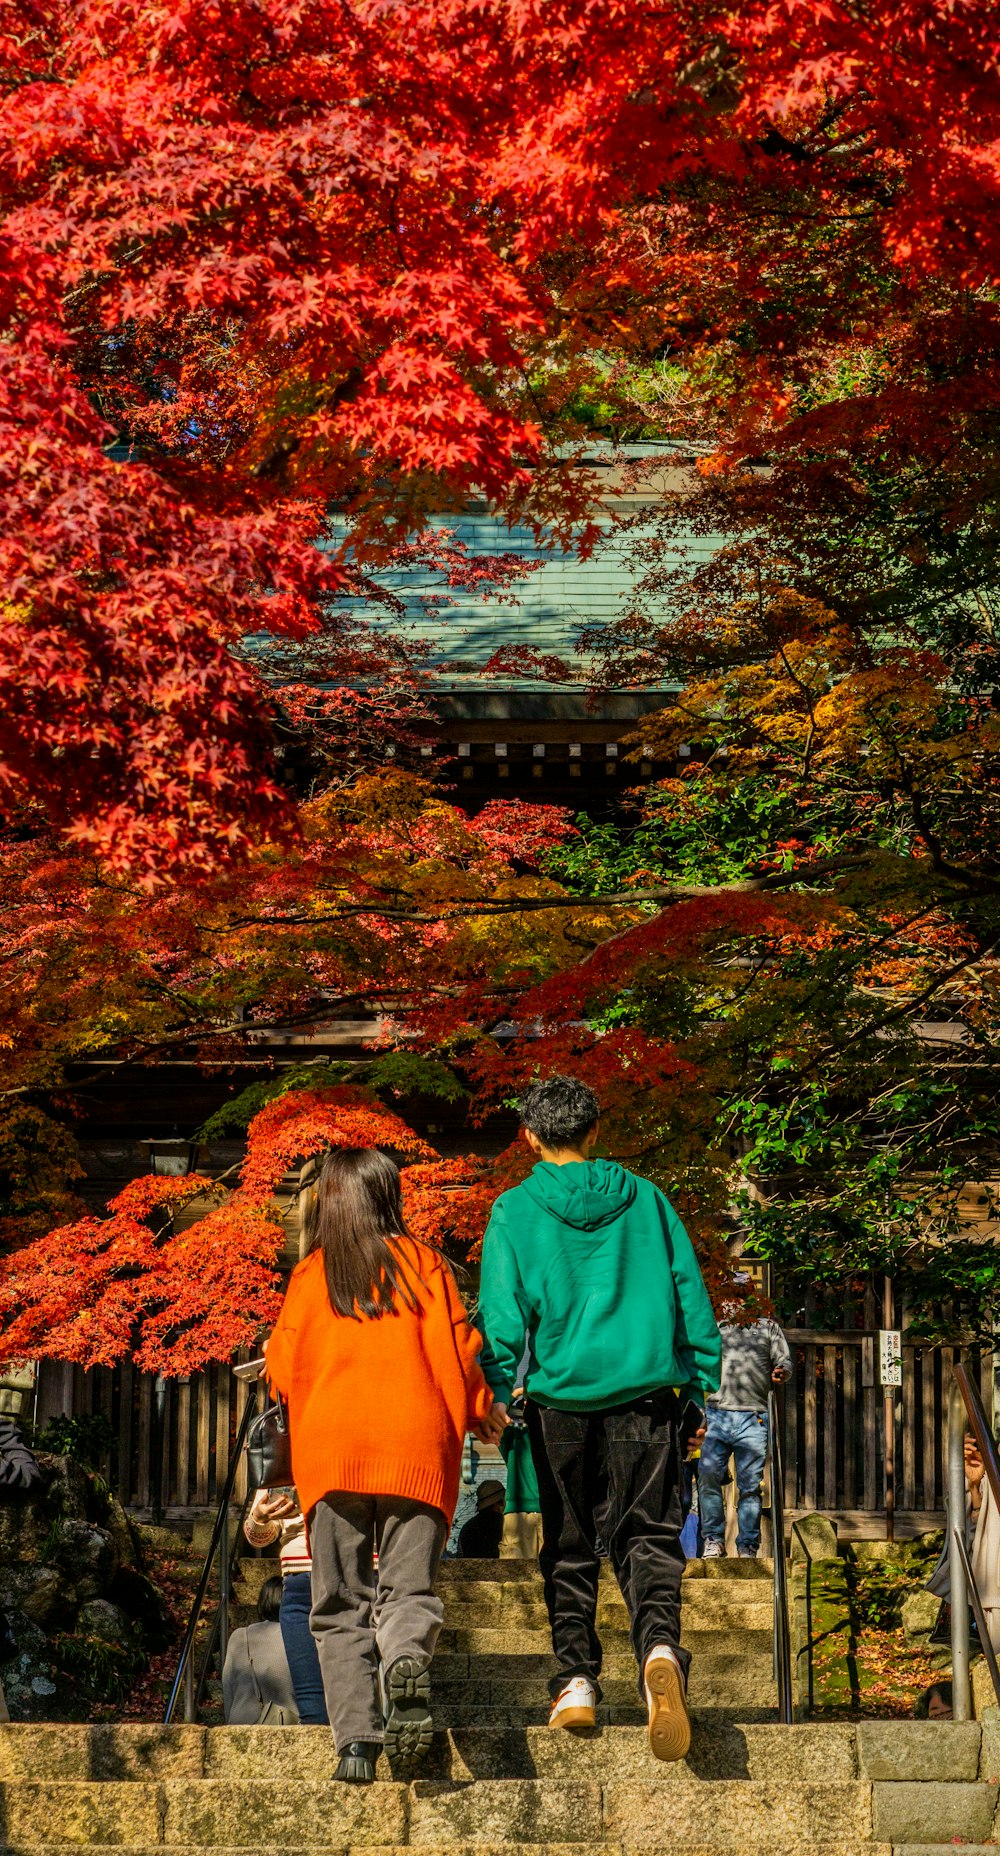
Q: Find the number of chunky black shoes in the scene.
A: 2